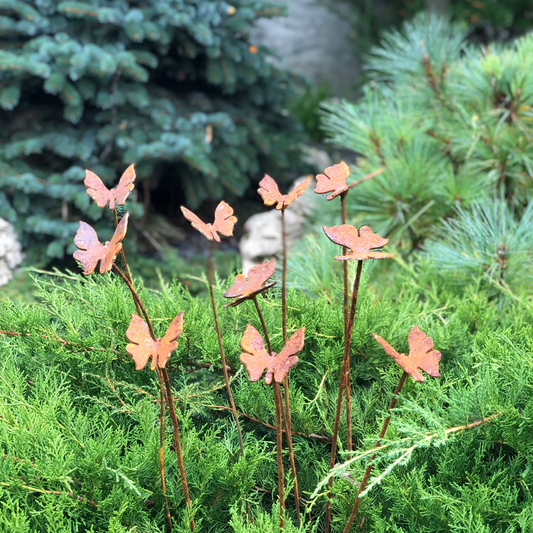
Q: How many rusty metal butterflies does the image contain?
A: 10